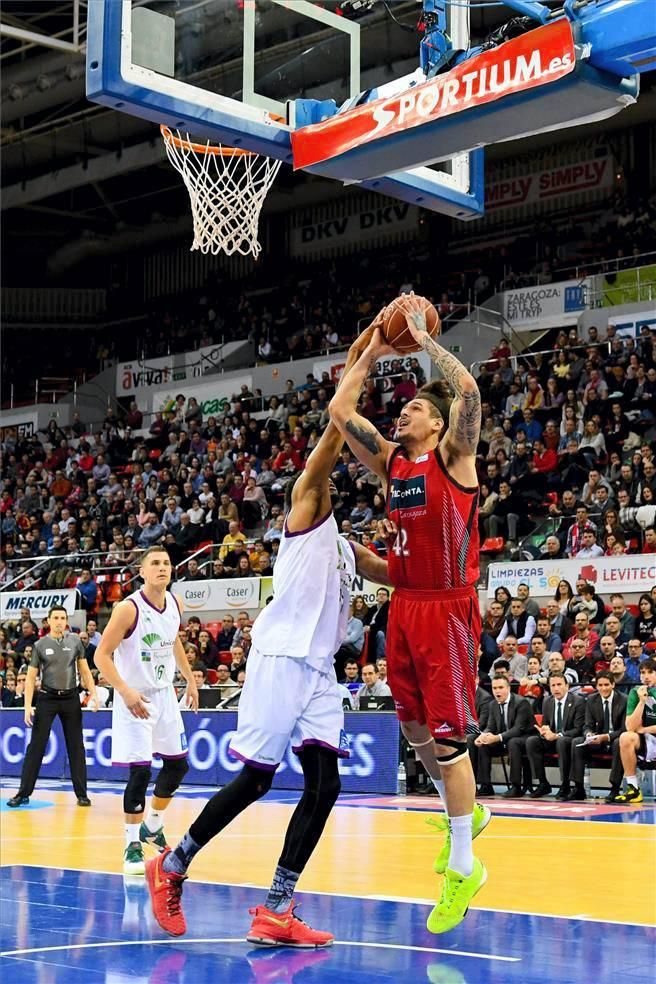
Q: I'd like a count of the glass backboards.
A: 1